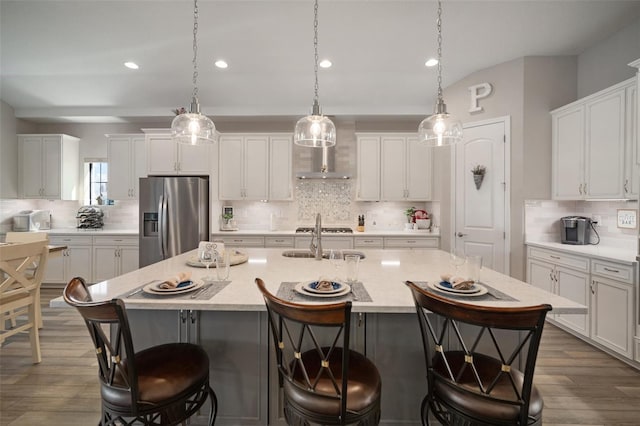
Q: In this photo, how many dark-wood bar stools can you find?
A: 3